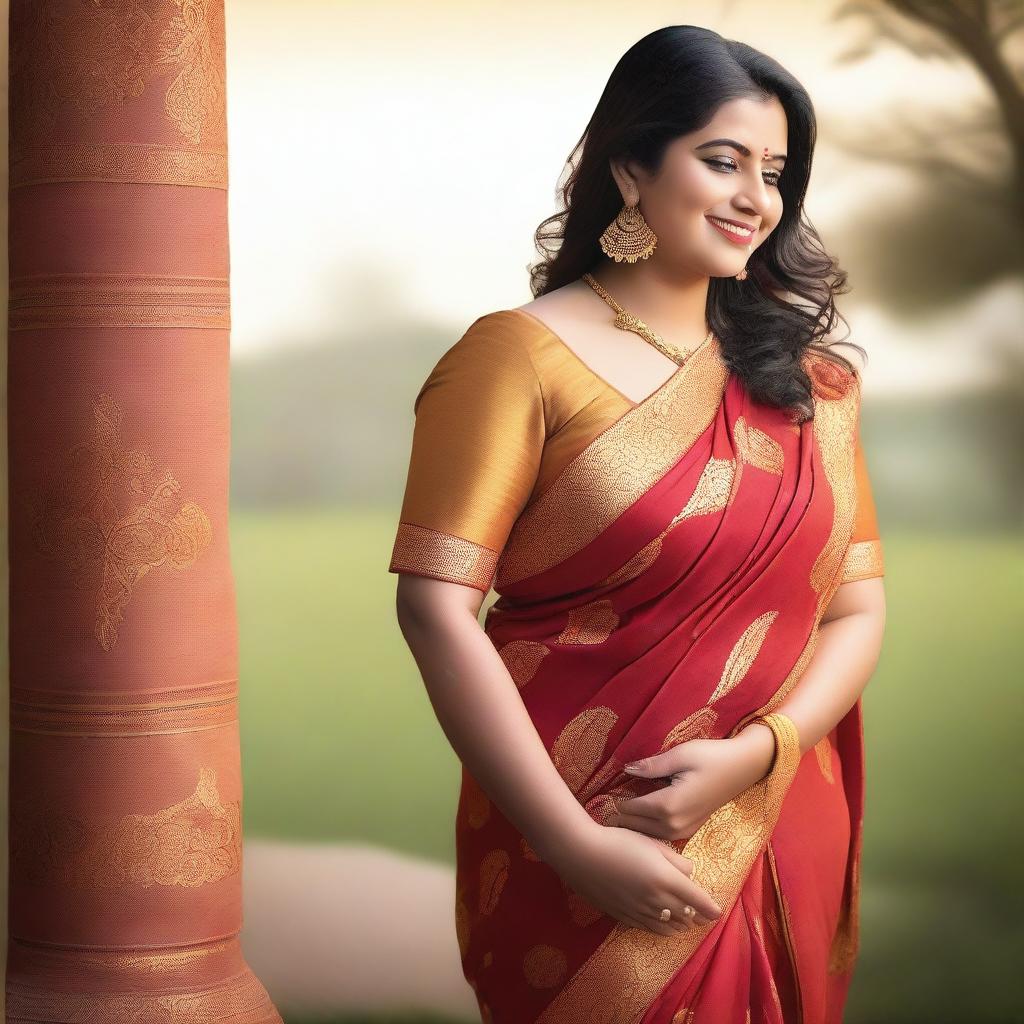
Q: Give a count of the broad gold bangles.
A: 1